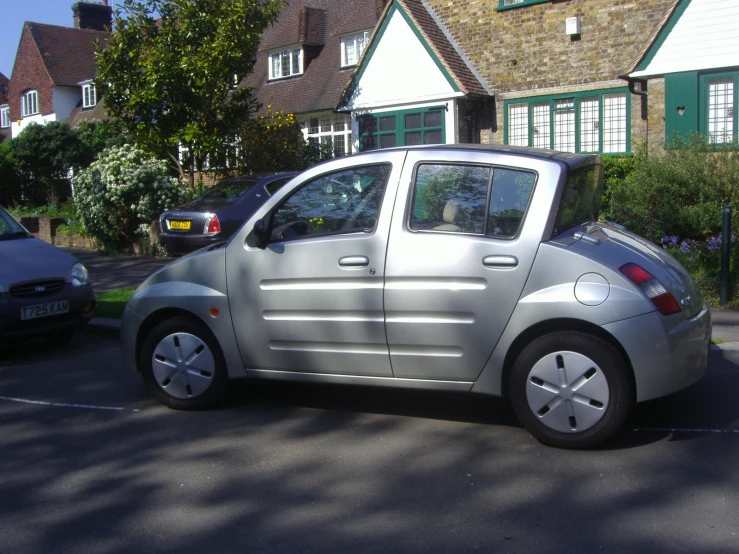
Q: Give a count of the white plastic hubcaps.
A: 2